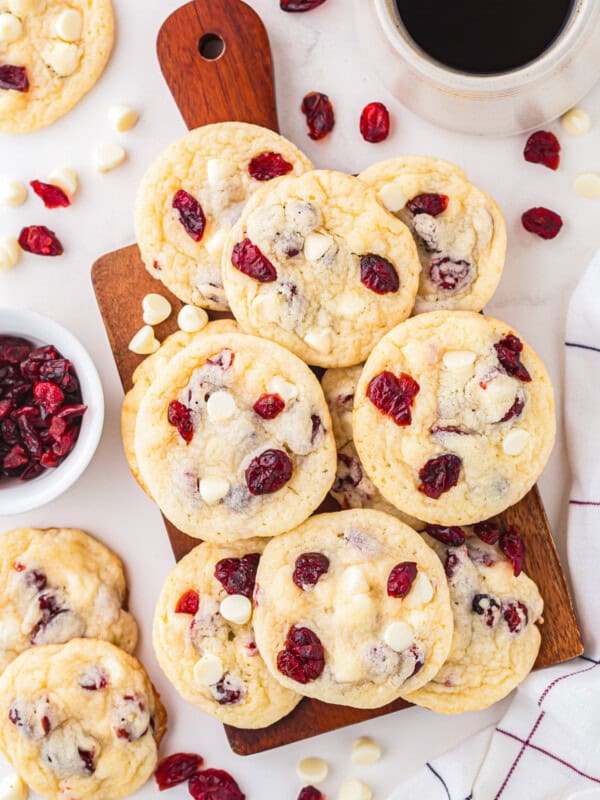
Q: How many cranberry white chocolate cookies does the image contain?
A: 13